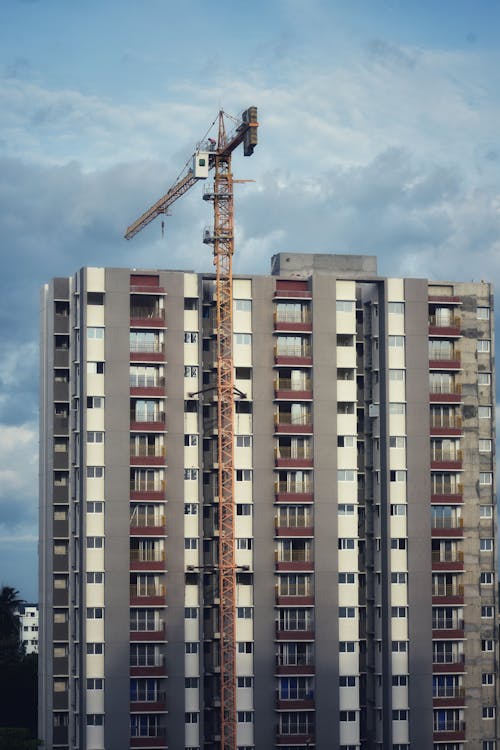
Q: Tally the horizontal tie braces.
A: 2